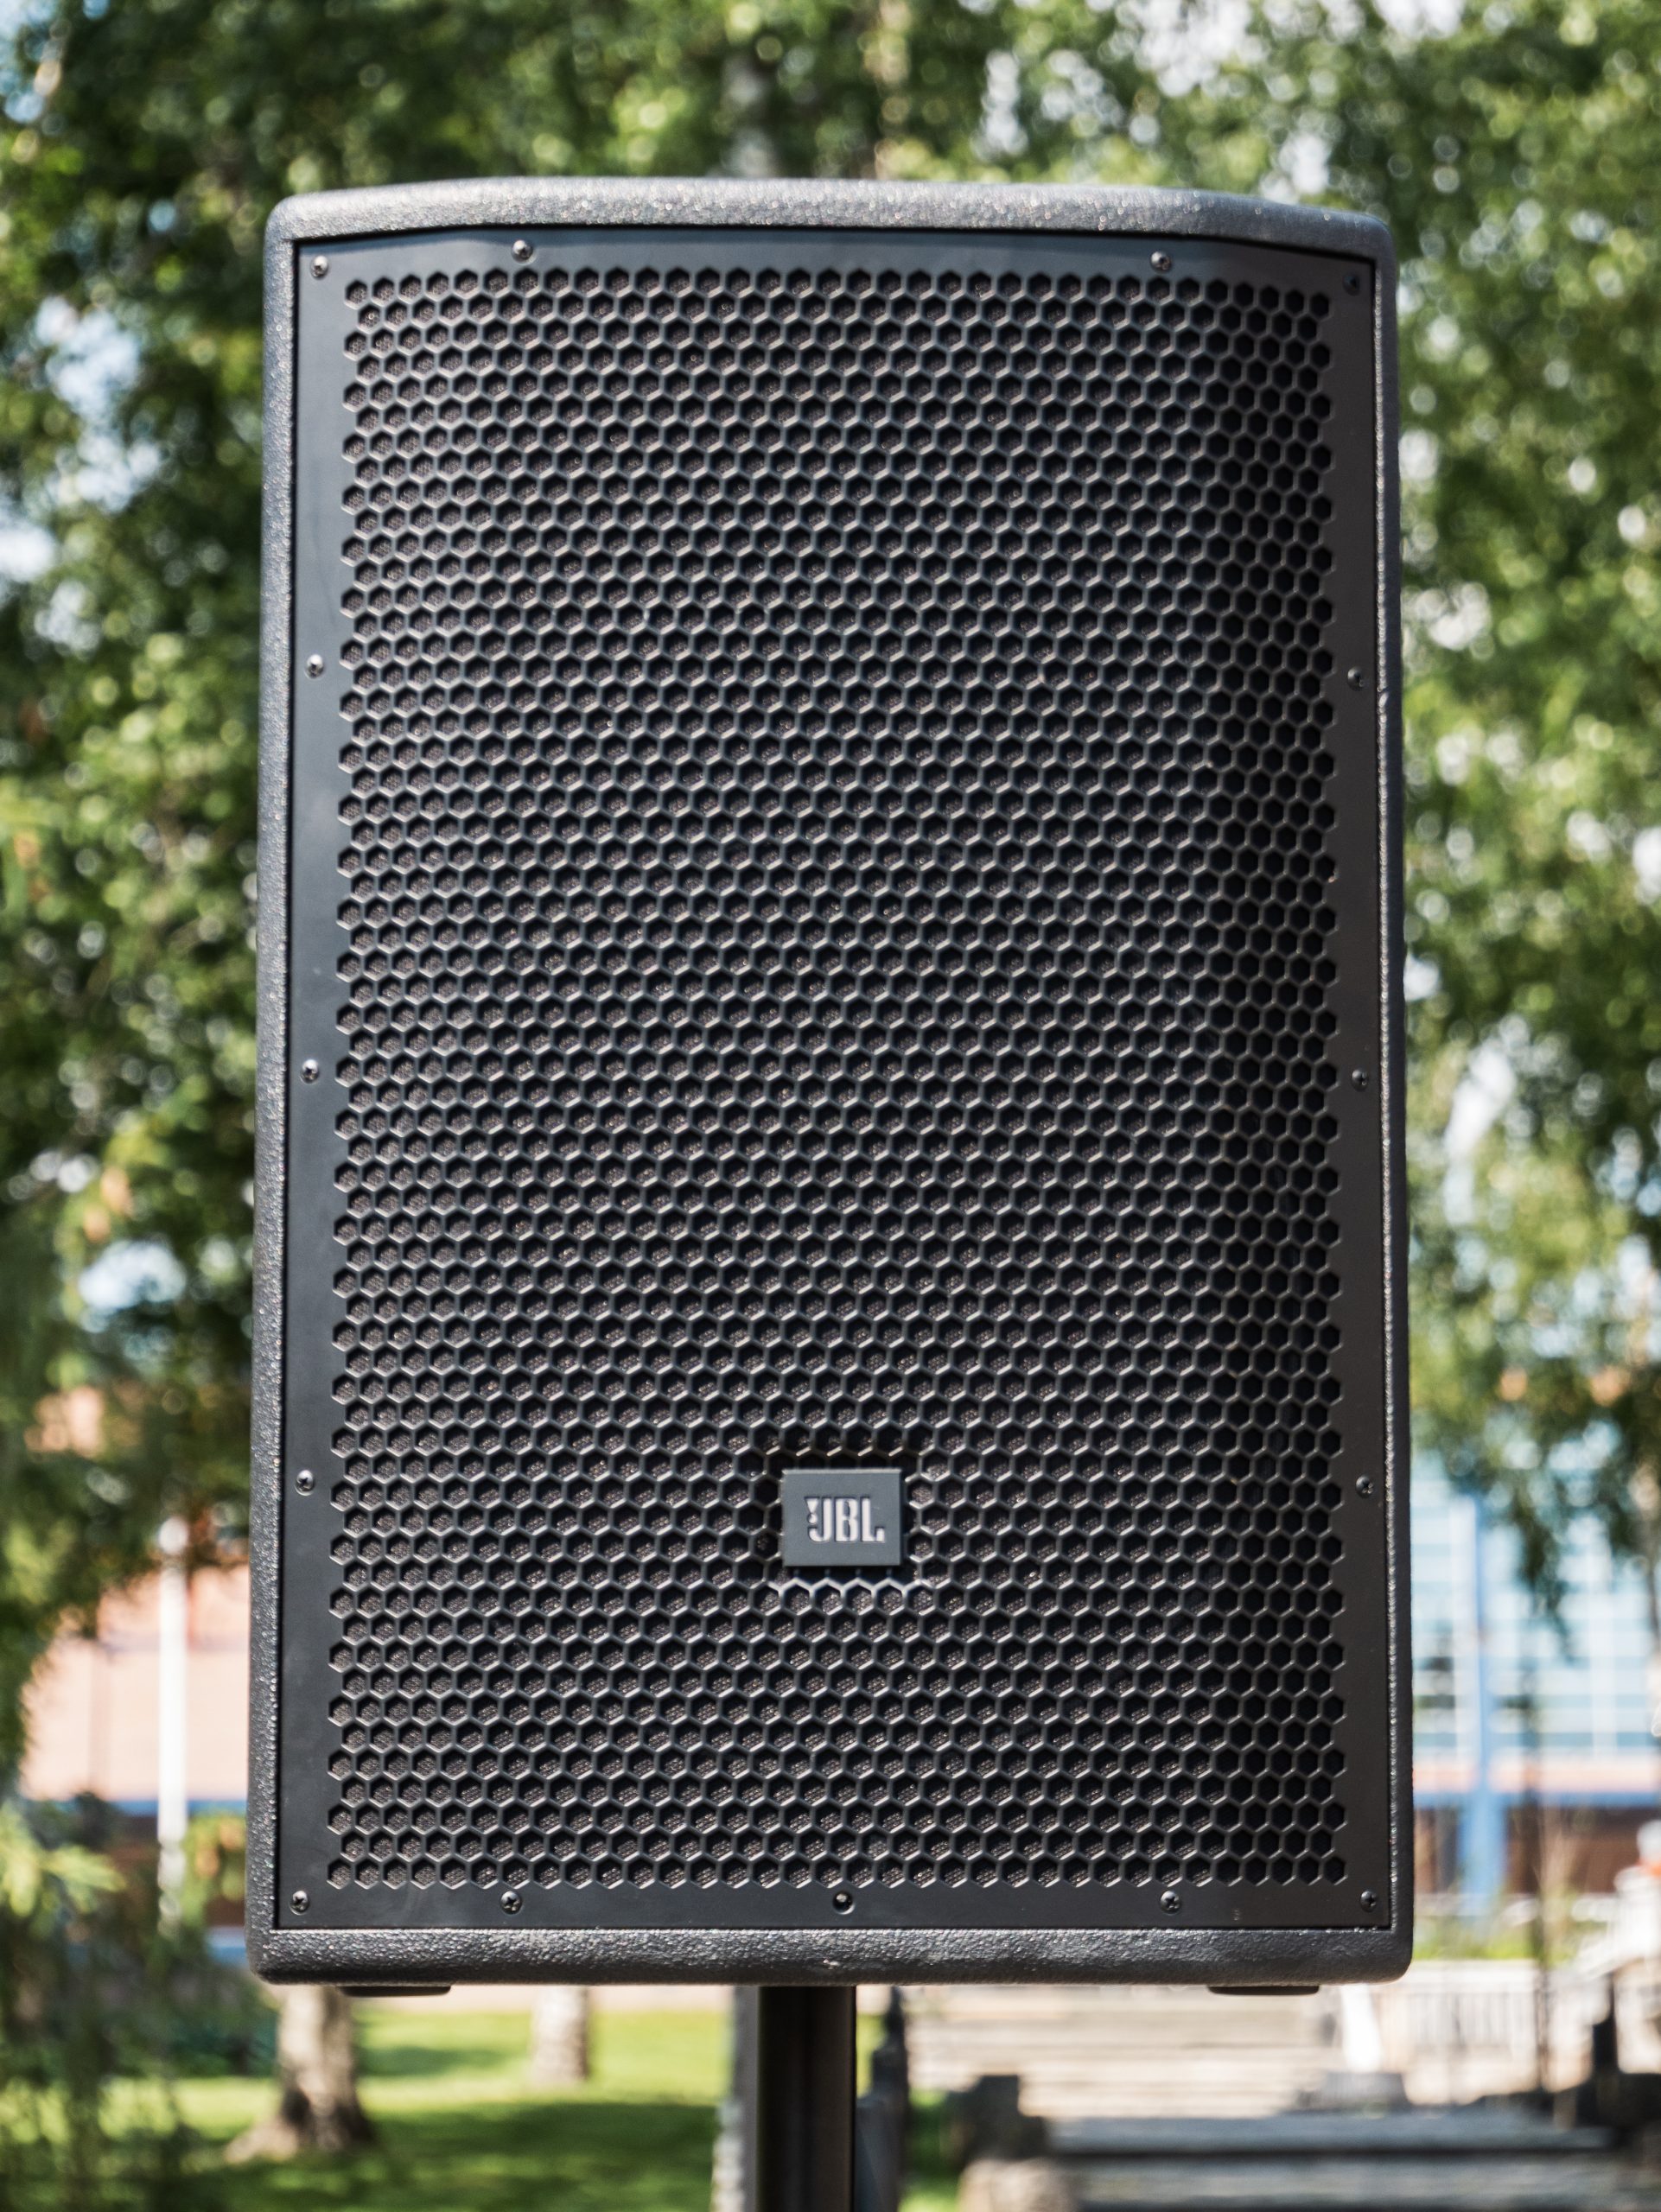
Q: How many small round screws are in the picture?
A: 15